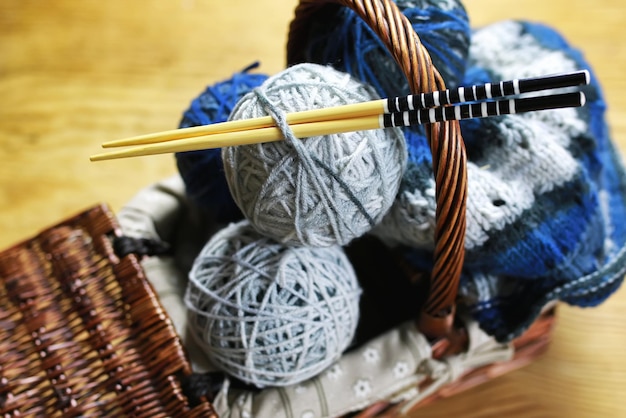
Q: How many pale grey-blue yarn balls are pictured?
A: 2